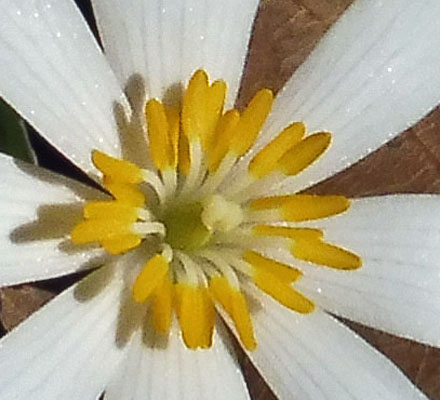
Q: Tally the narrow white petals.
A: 8